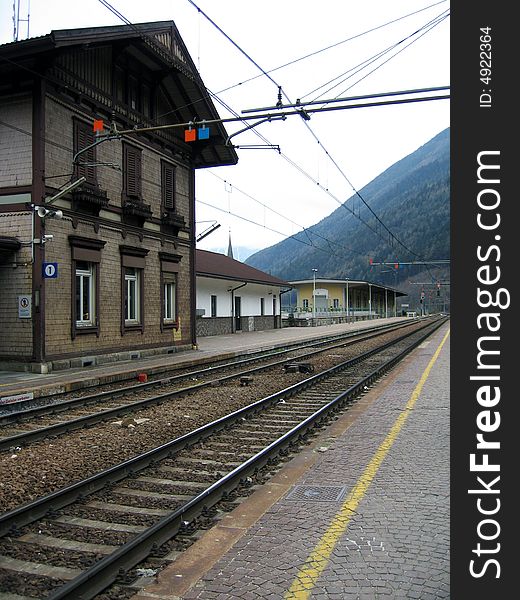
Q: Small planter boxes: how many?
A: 3